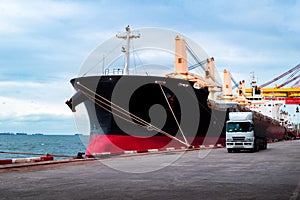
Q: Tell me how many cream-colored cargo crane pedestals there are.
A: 4